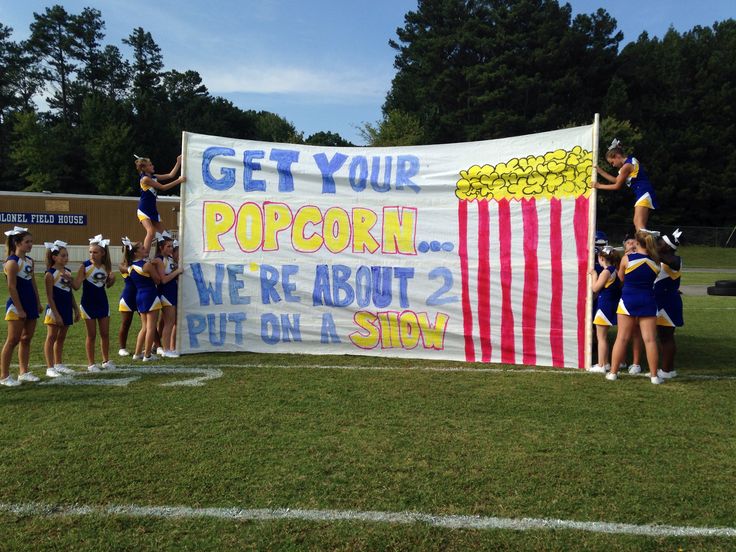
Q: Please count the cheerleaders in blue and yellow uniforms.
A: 13